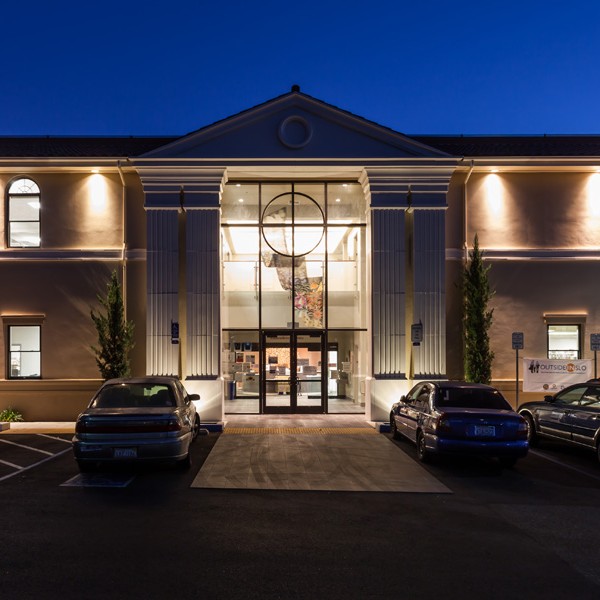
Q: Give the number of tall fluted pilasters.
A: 4